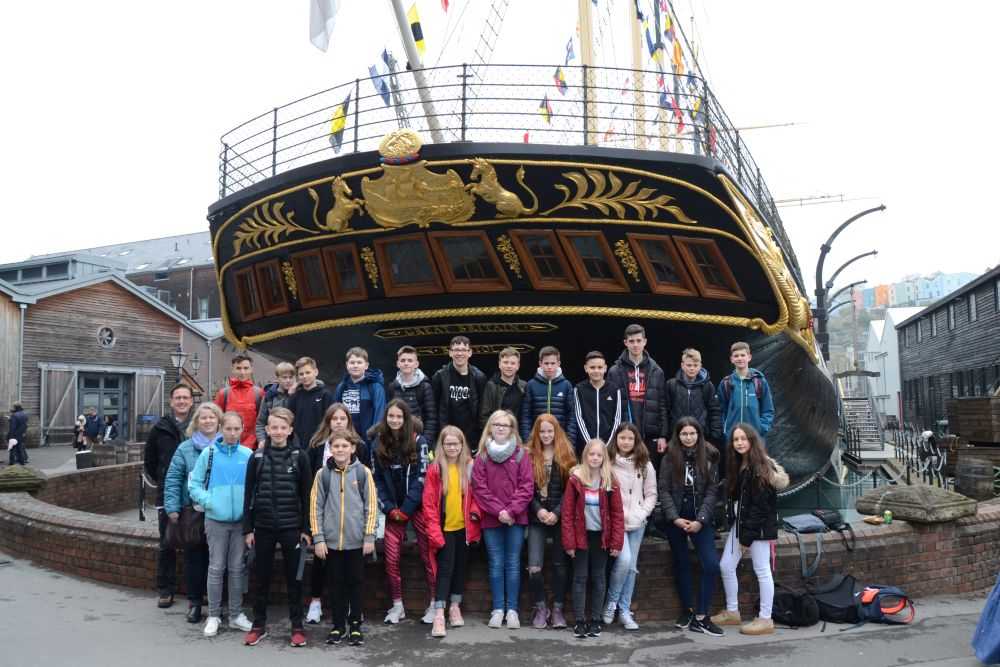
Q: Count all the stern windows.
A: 10